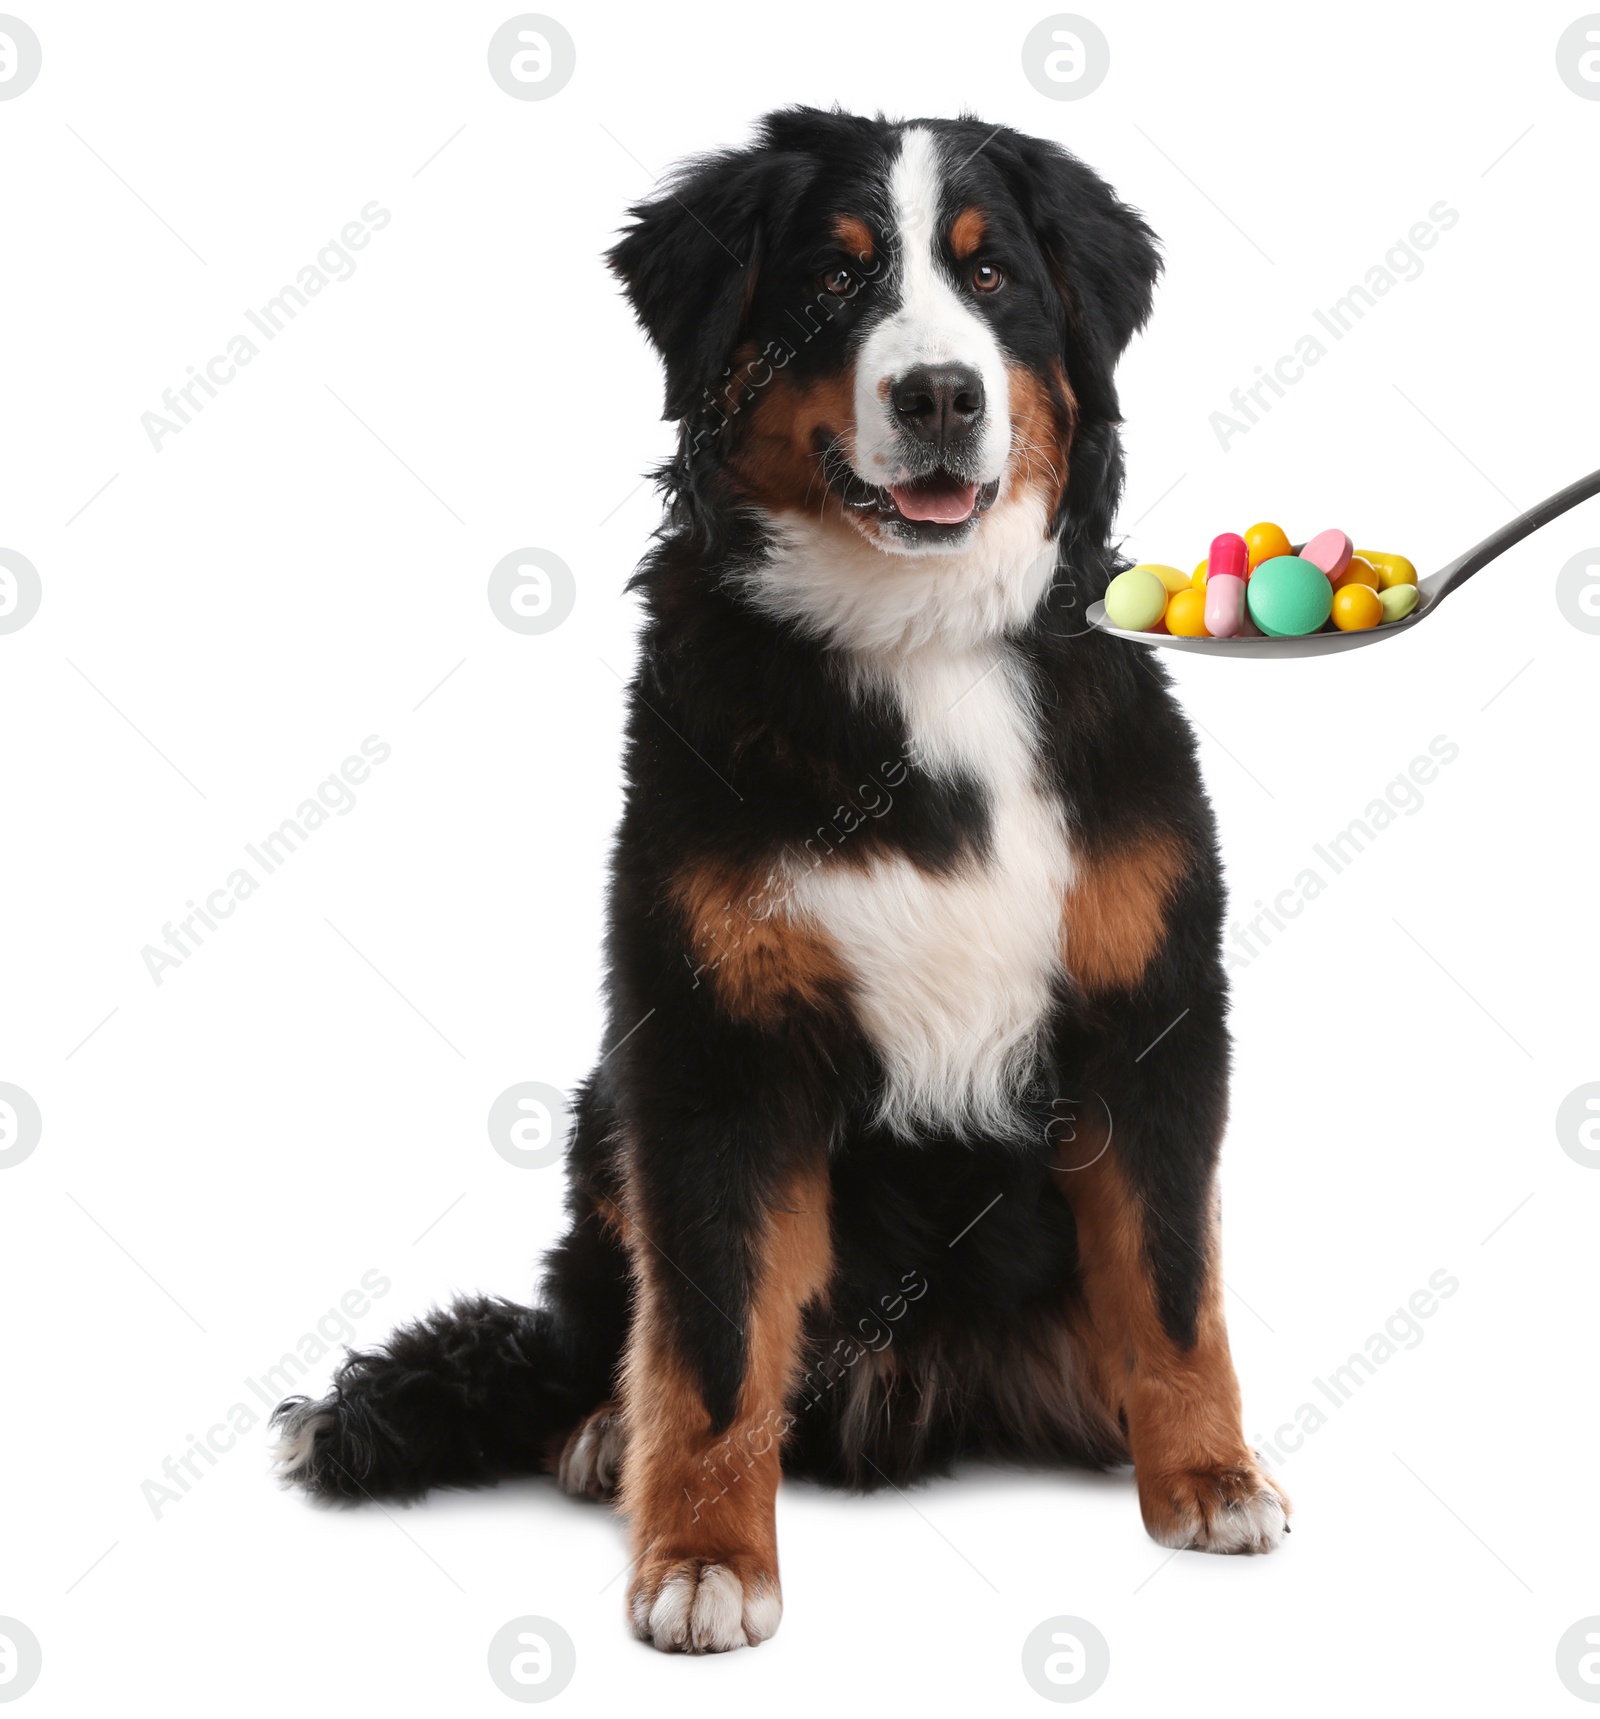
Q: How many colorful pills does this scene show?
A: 12